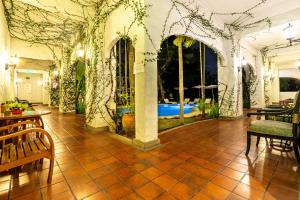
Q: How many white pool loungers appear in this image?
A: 4